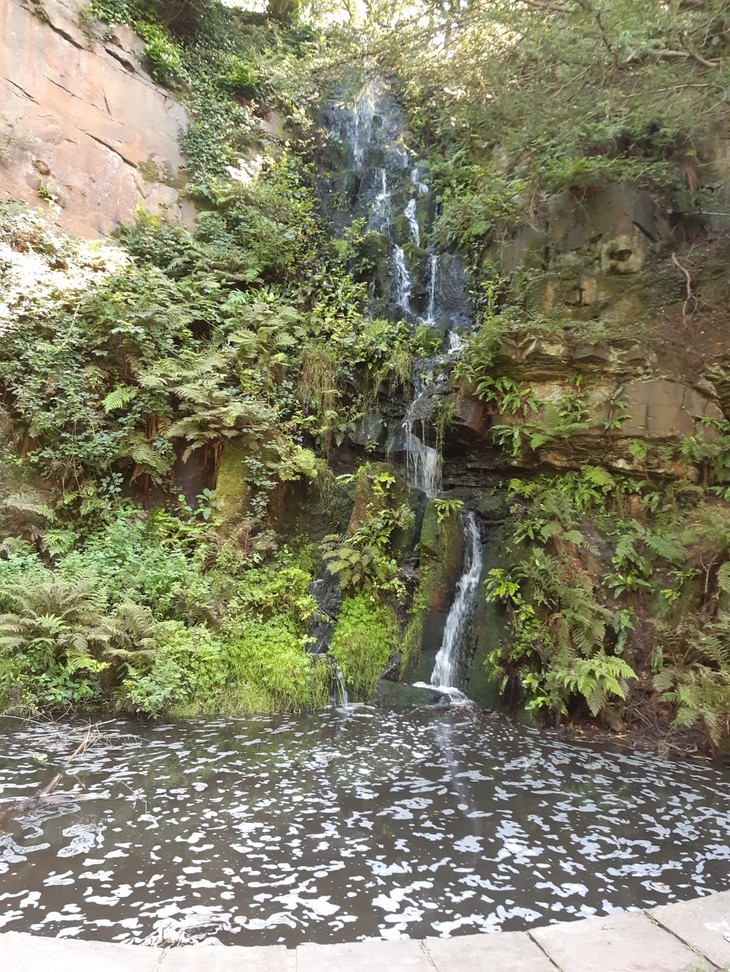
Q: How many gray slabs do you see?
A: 6